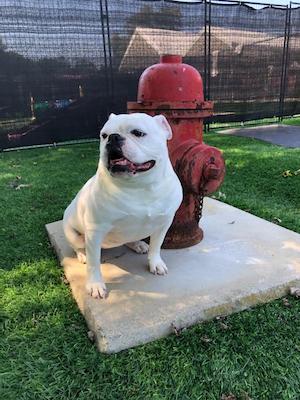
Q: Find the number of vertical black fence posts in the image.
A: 6